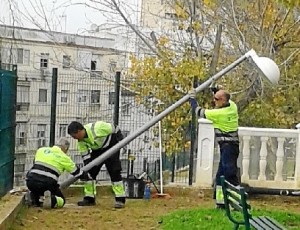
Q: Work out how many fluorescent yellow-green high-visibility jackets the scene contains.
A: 3